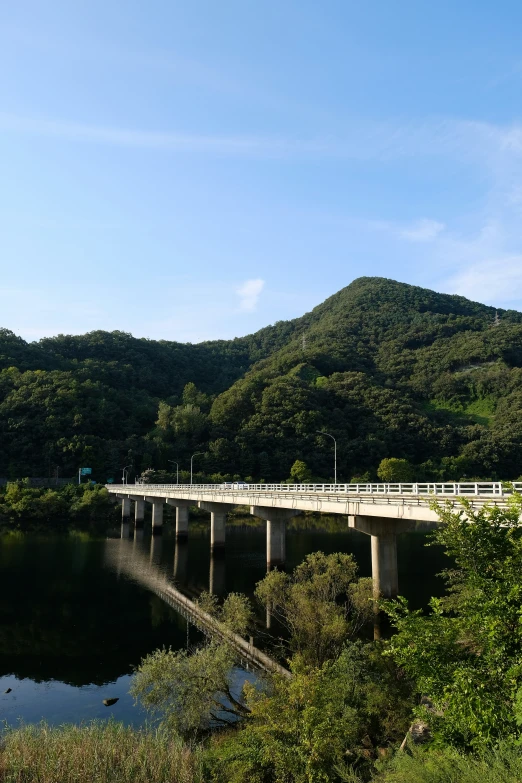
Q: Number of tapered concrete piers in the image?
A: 7